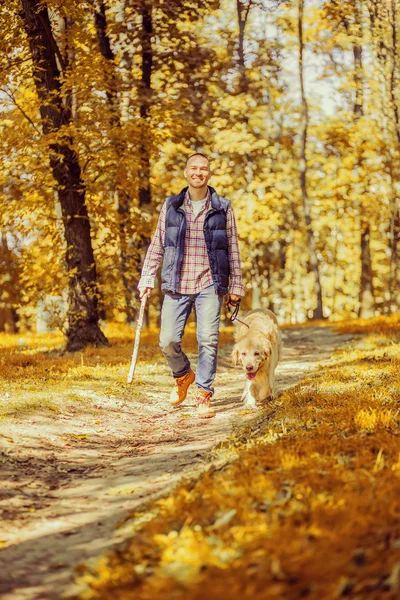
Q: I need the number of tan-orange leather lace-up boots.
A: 2